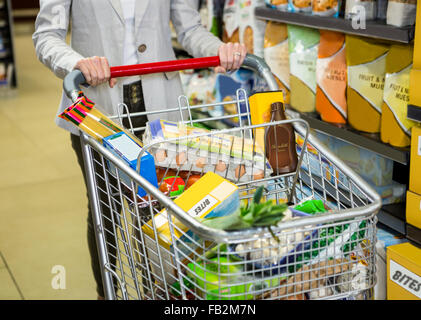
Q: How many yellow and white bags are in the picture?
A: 2